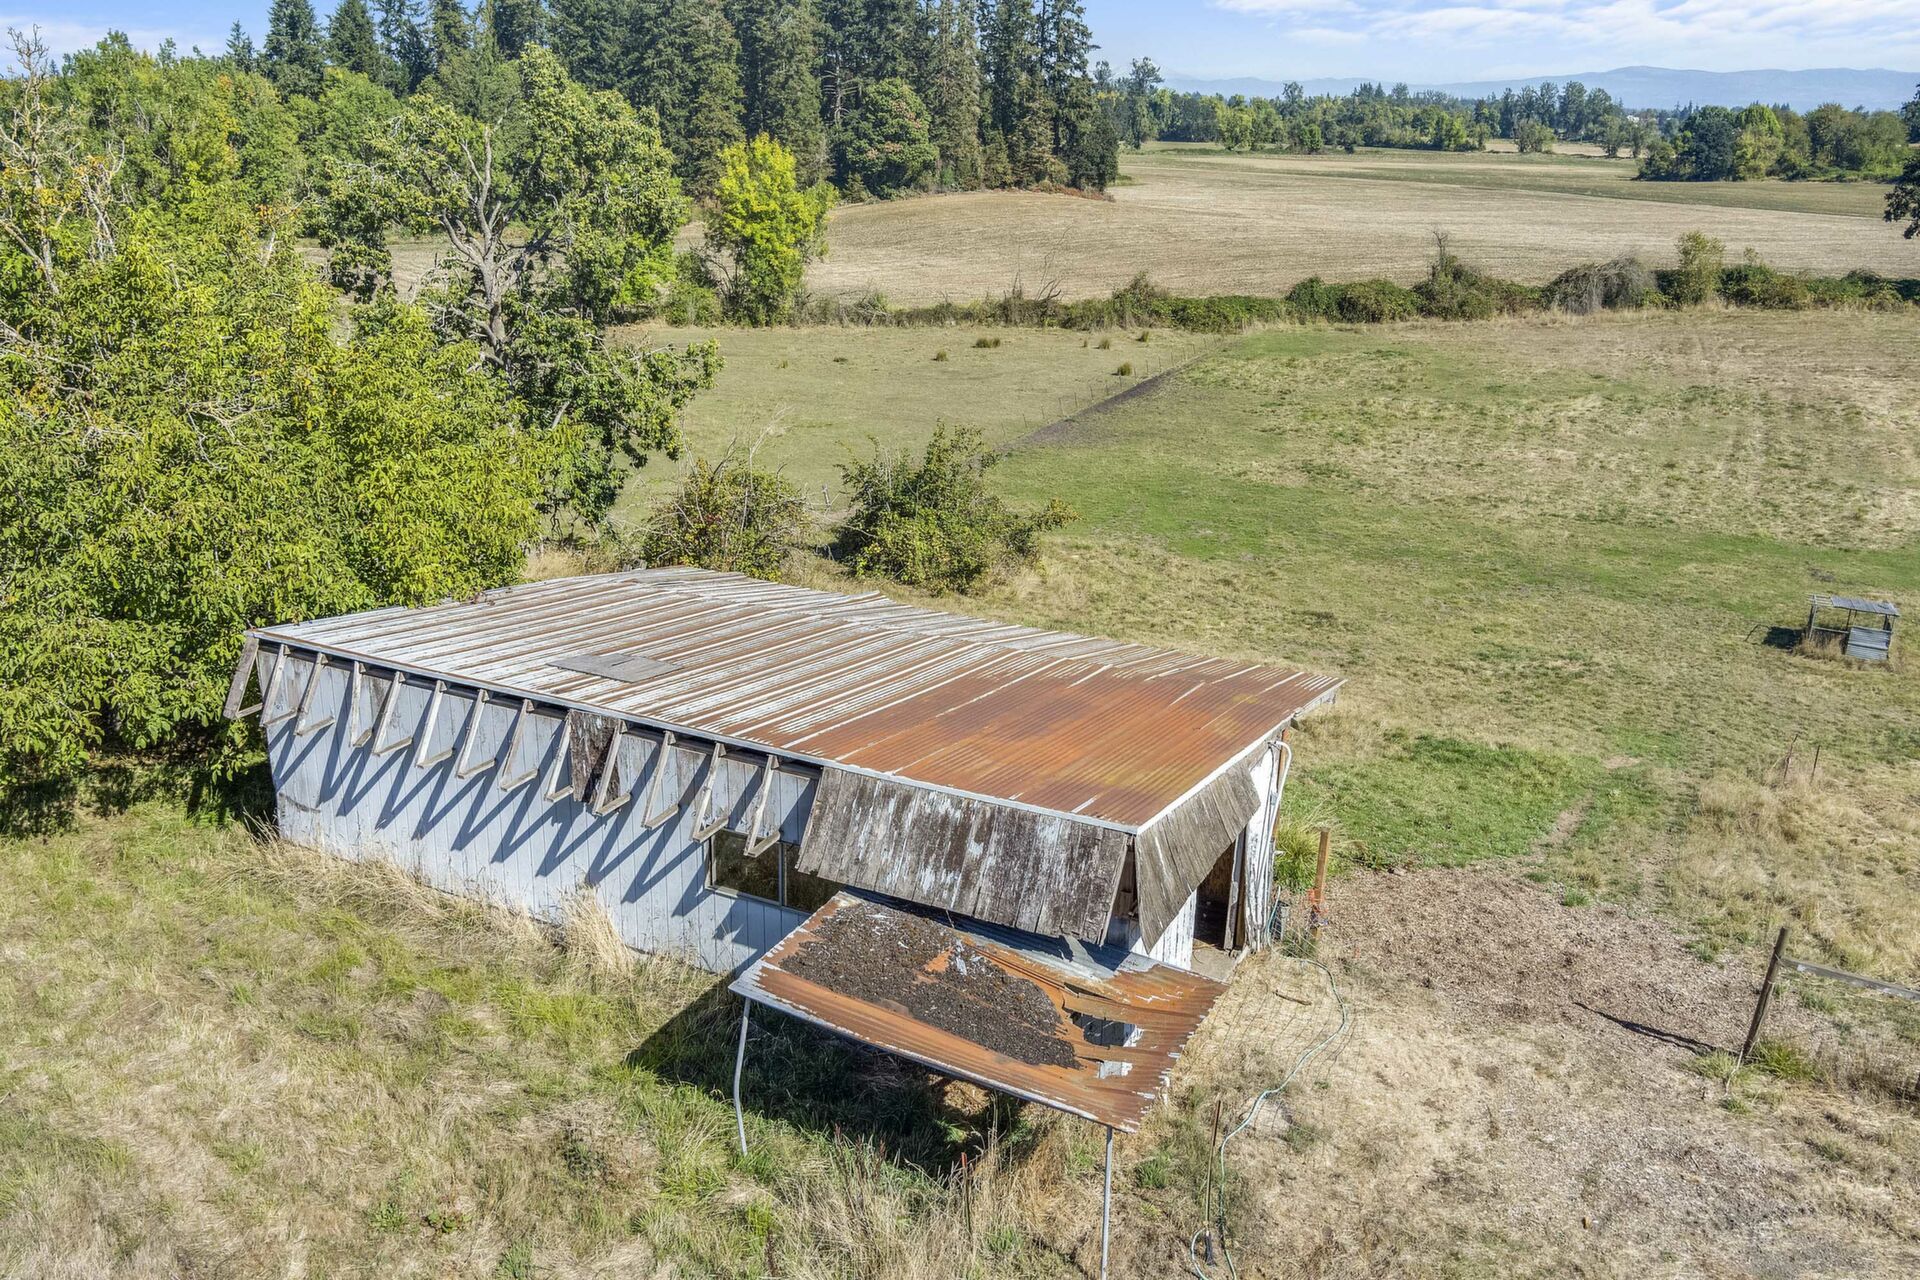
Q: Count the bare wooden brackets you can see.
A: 13